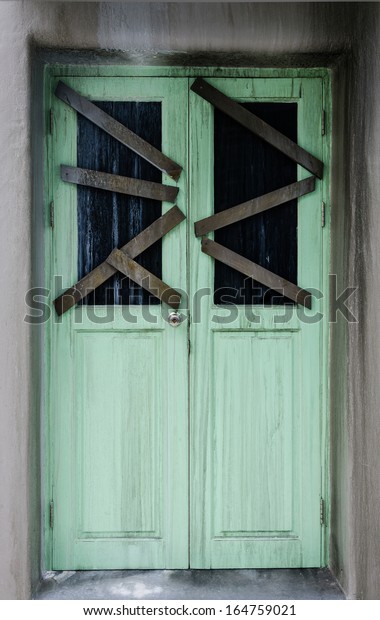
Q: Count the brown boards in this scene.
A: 7